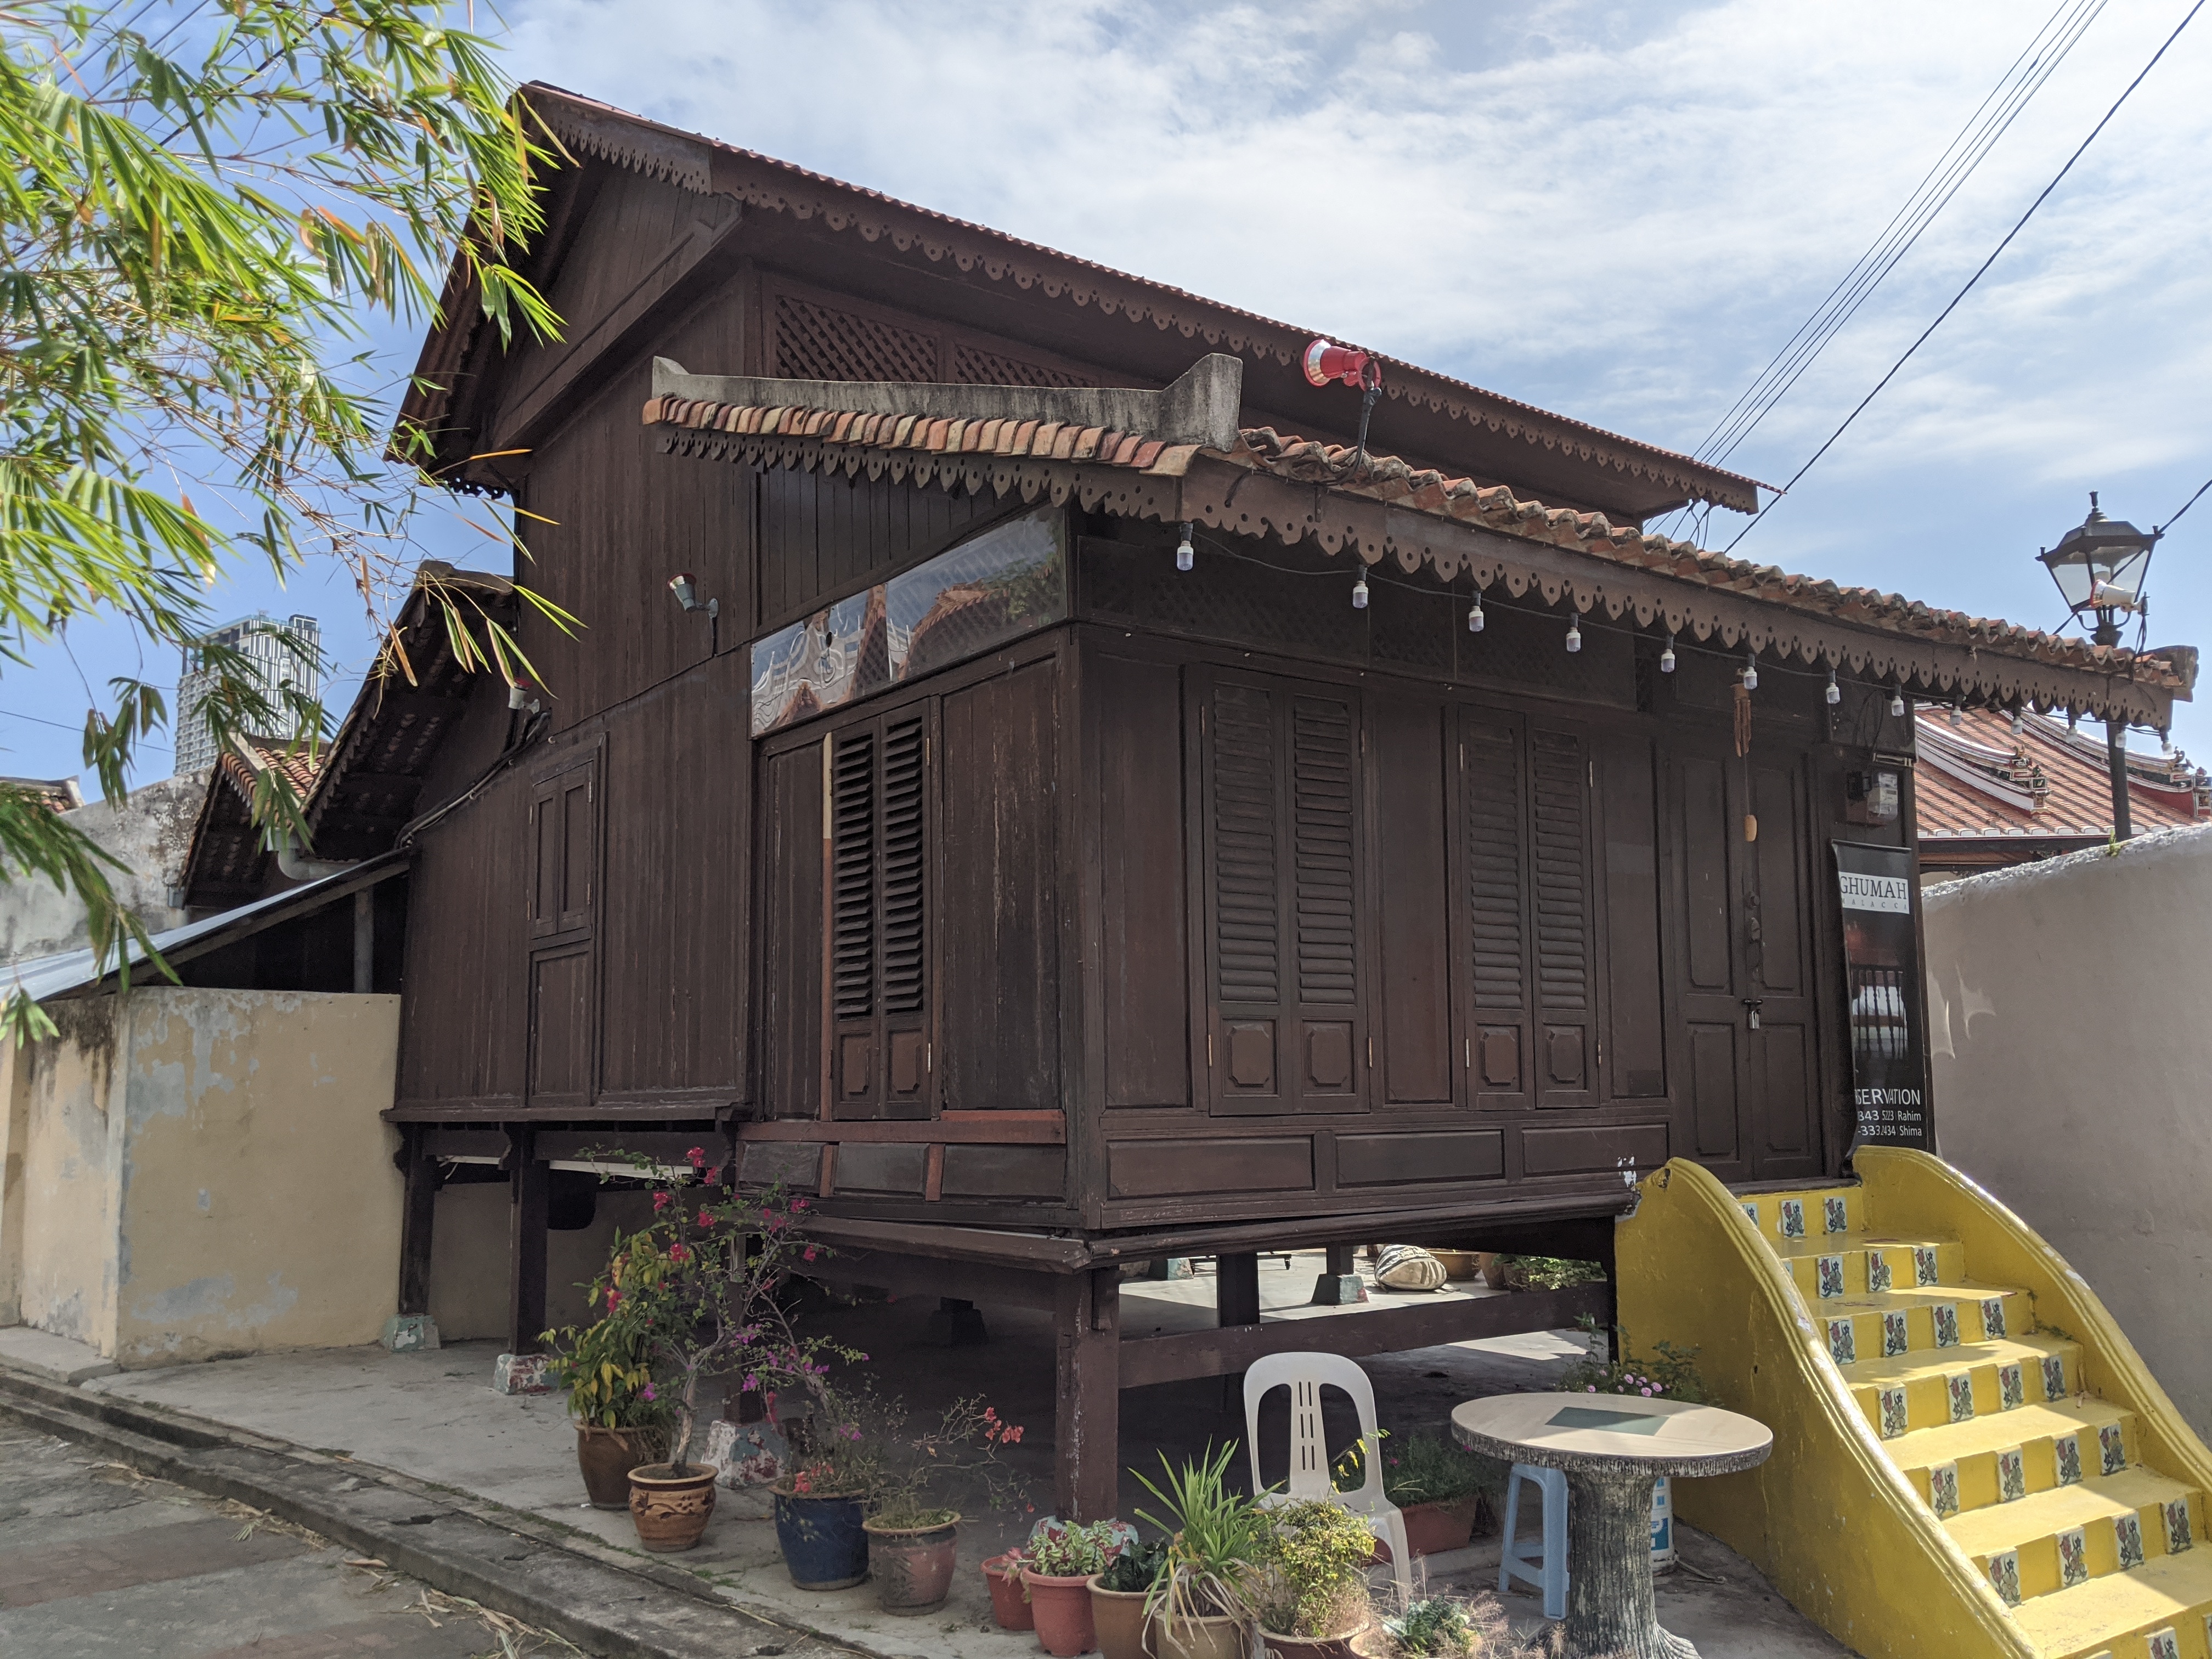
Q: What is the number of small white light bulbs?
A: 13